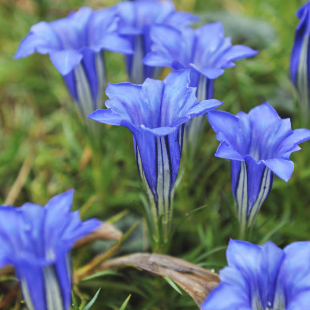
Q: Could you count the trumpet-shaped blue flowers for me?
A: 8